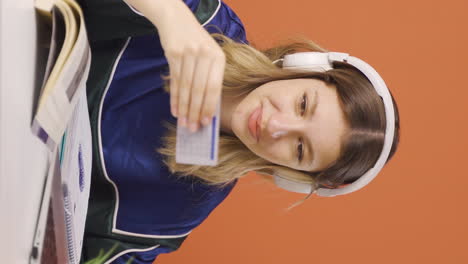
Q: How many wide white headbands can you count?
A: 1